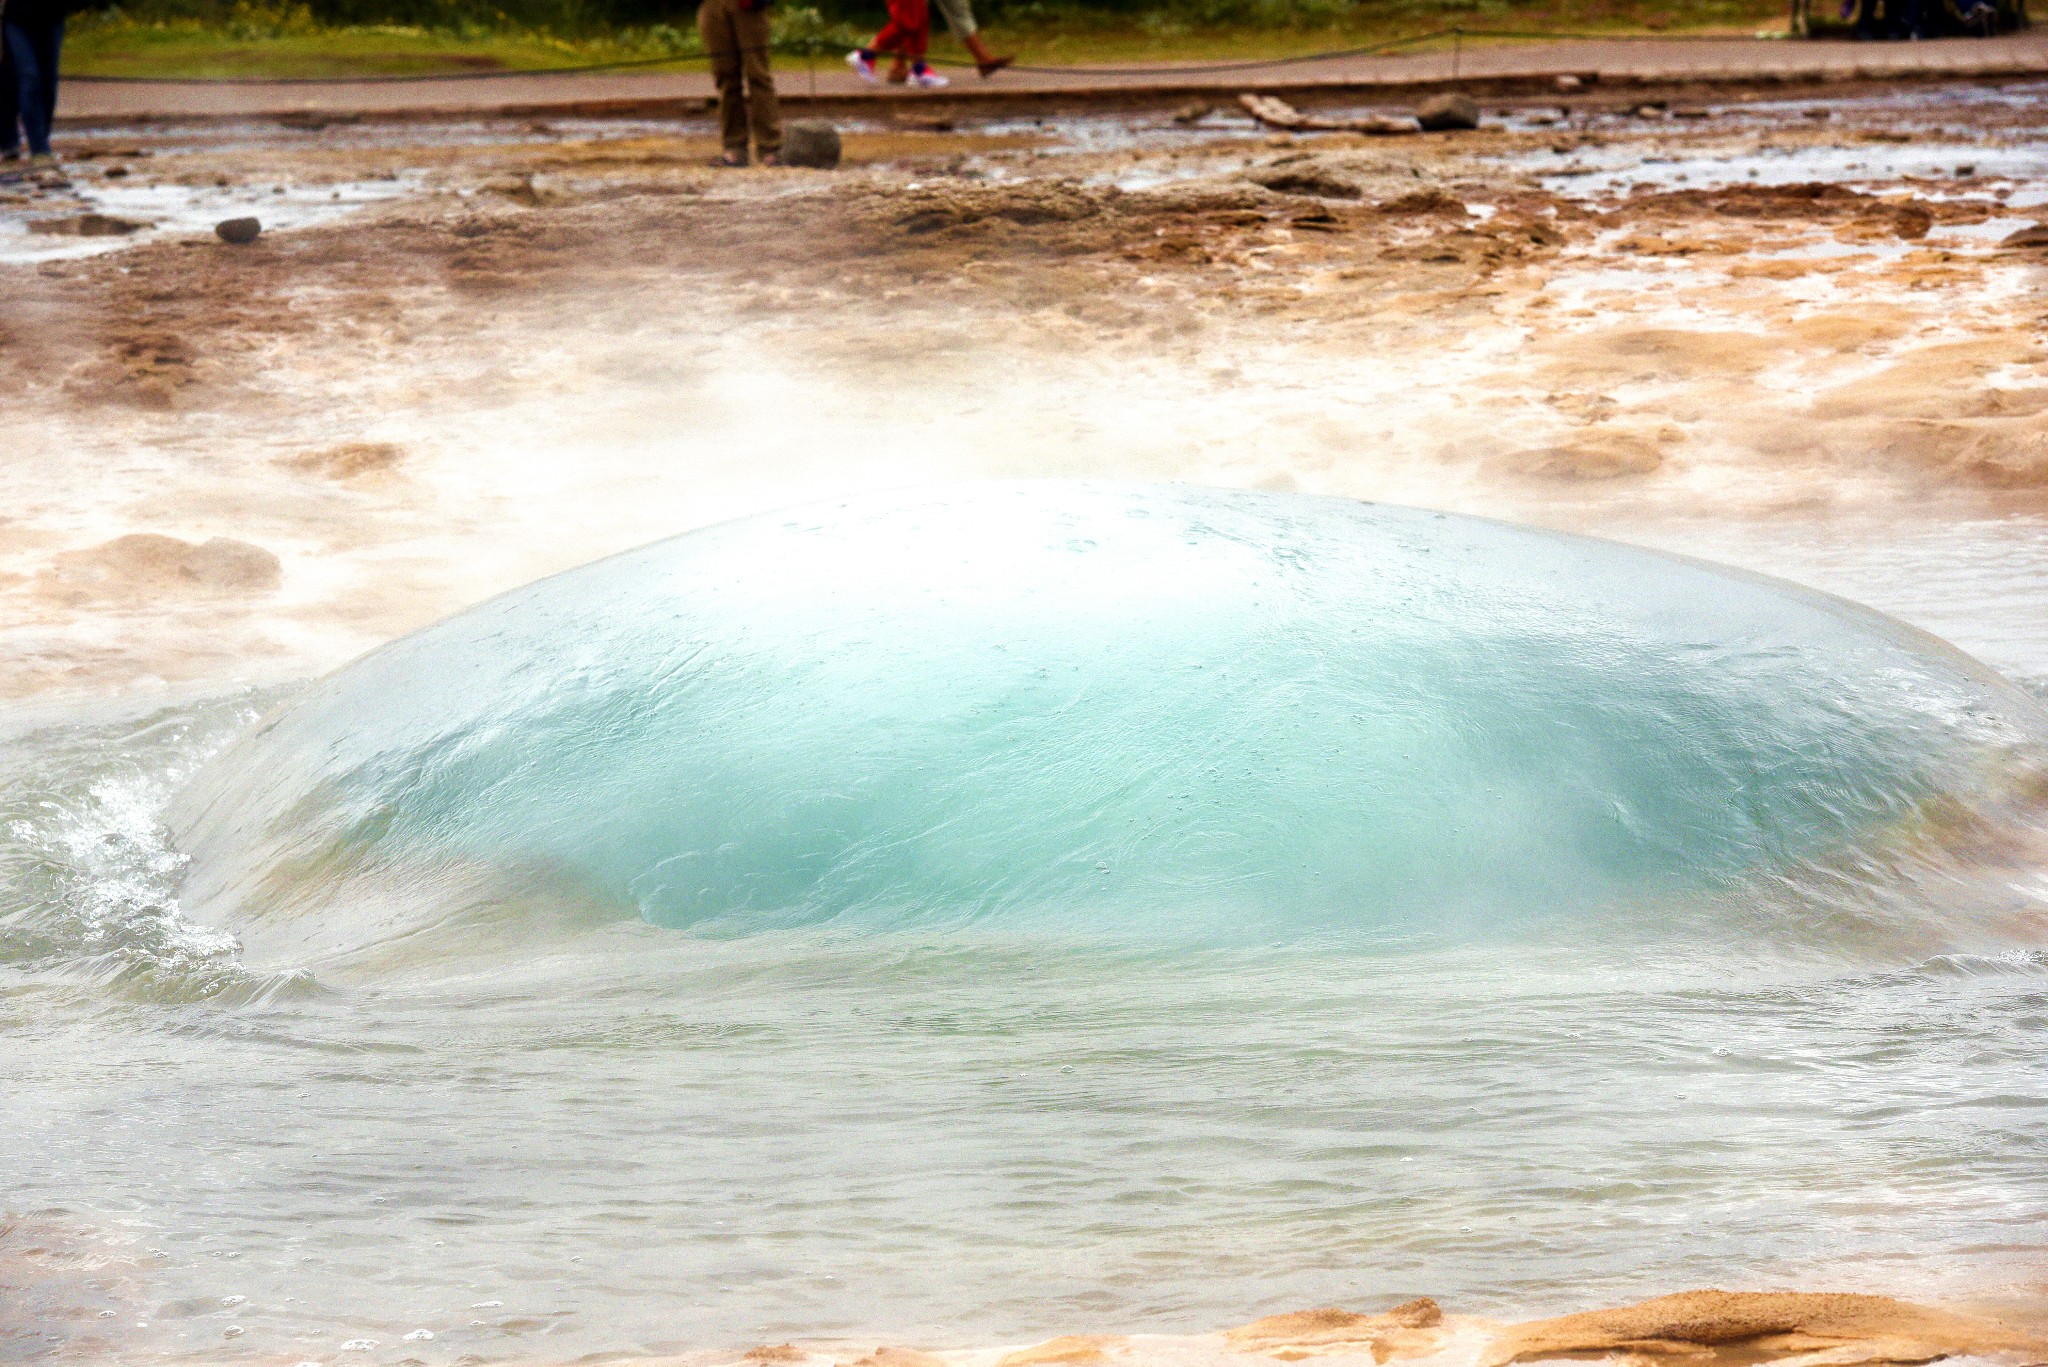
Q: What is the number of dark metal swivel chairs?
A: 0